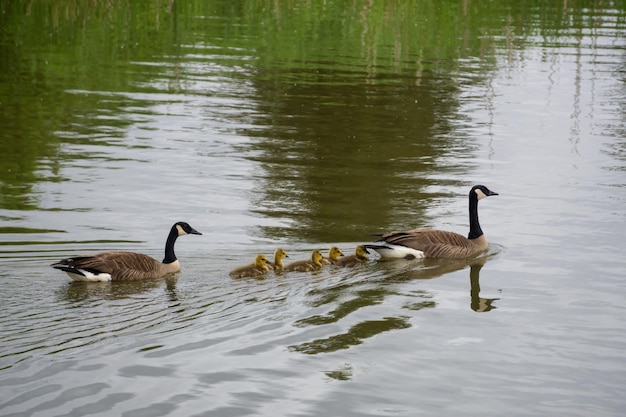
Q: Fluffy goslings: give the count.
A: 5